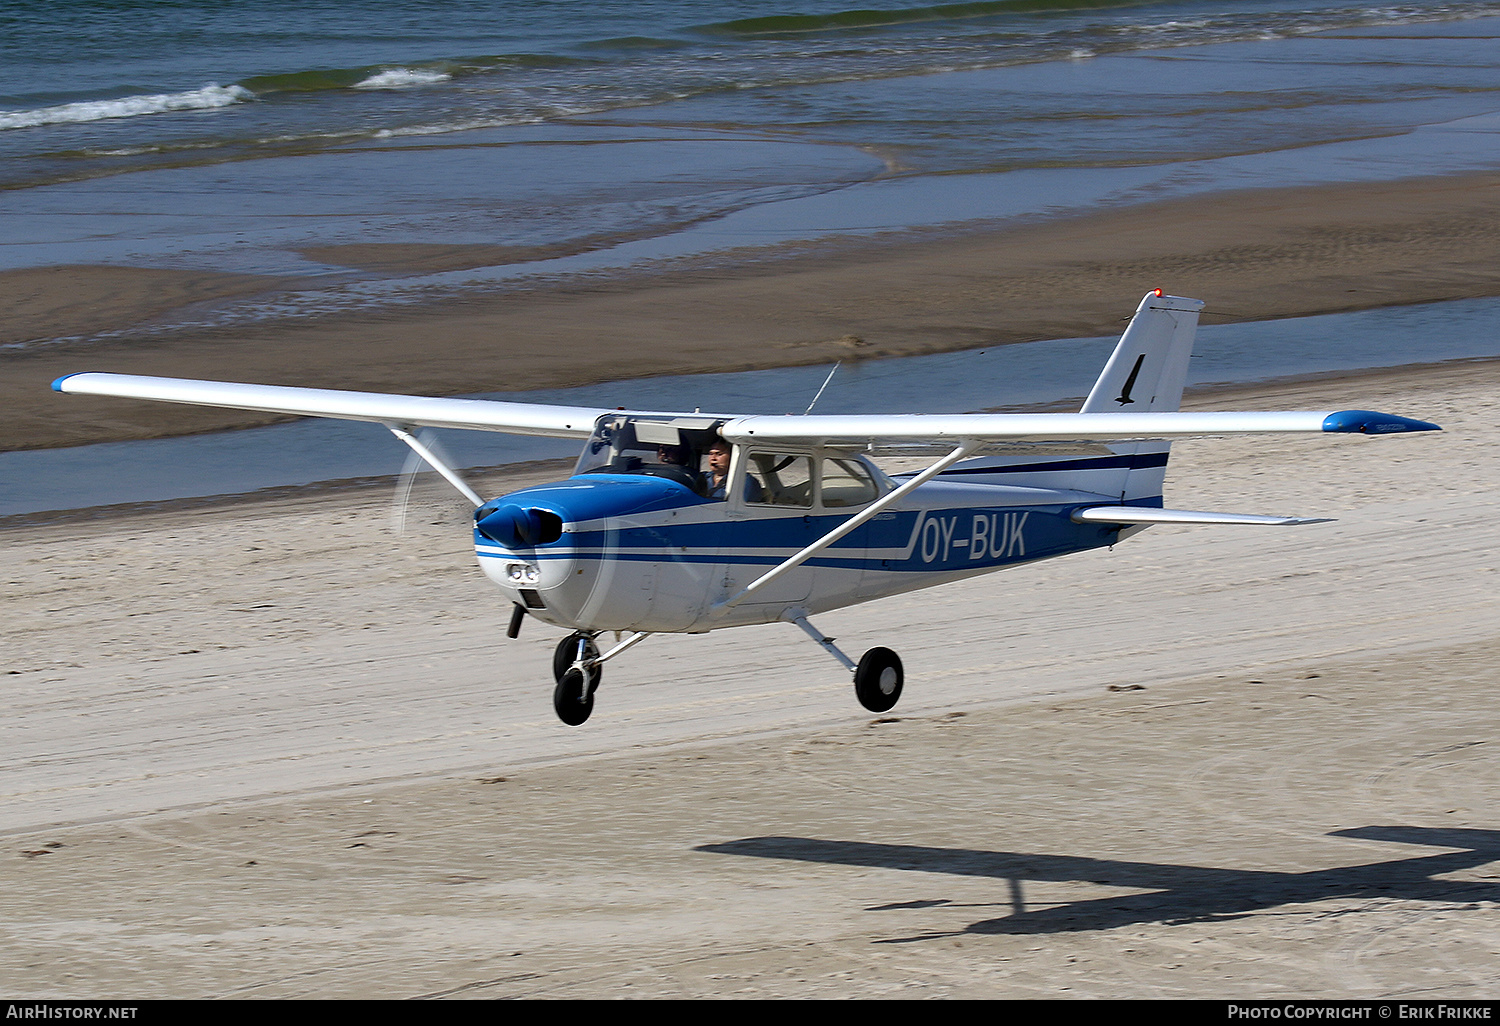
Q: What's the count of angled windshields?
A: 1